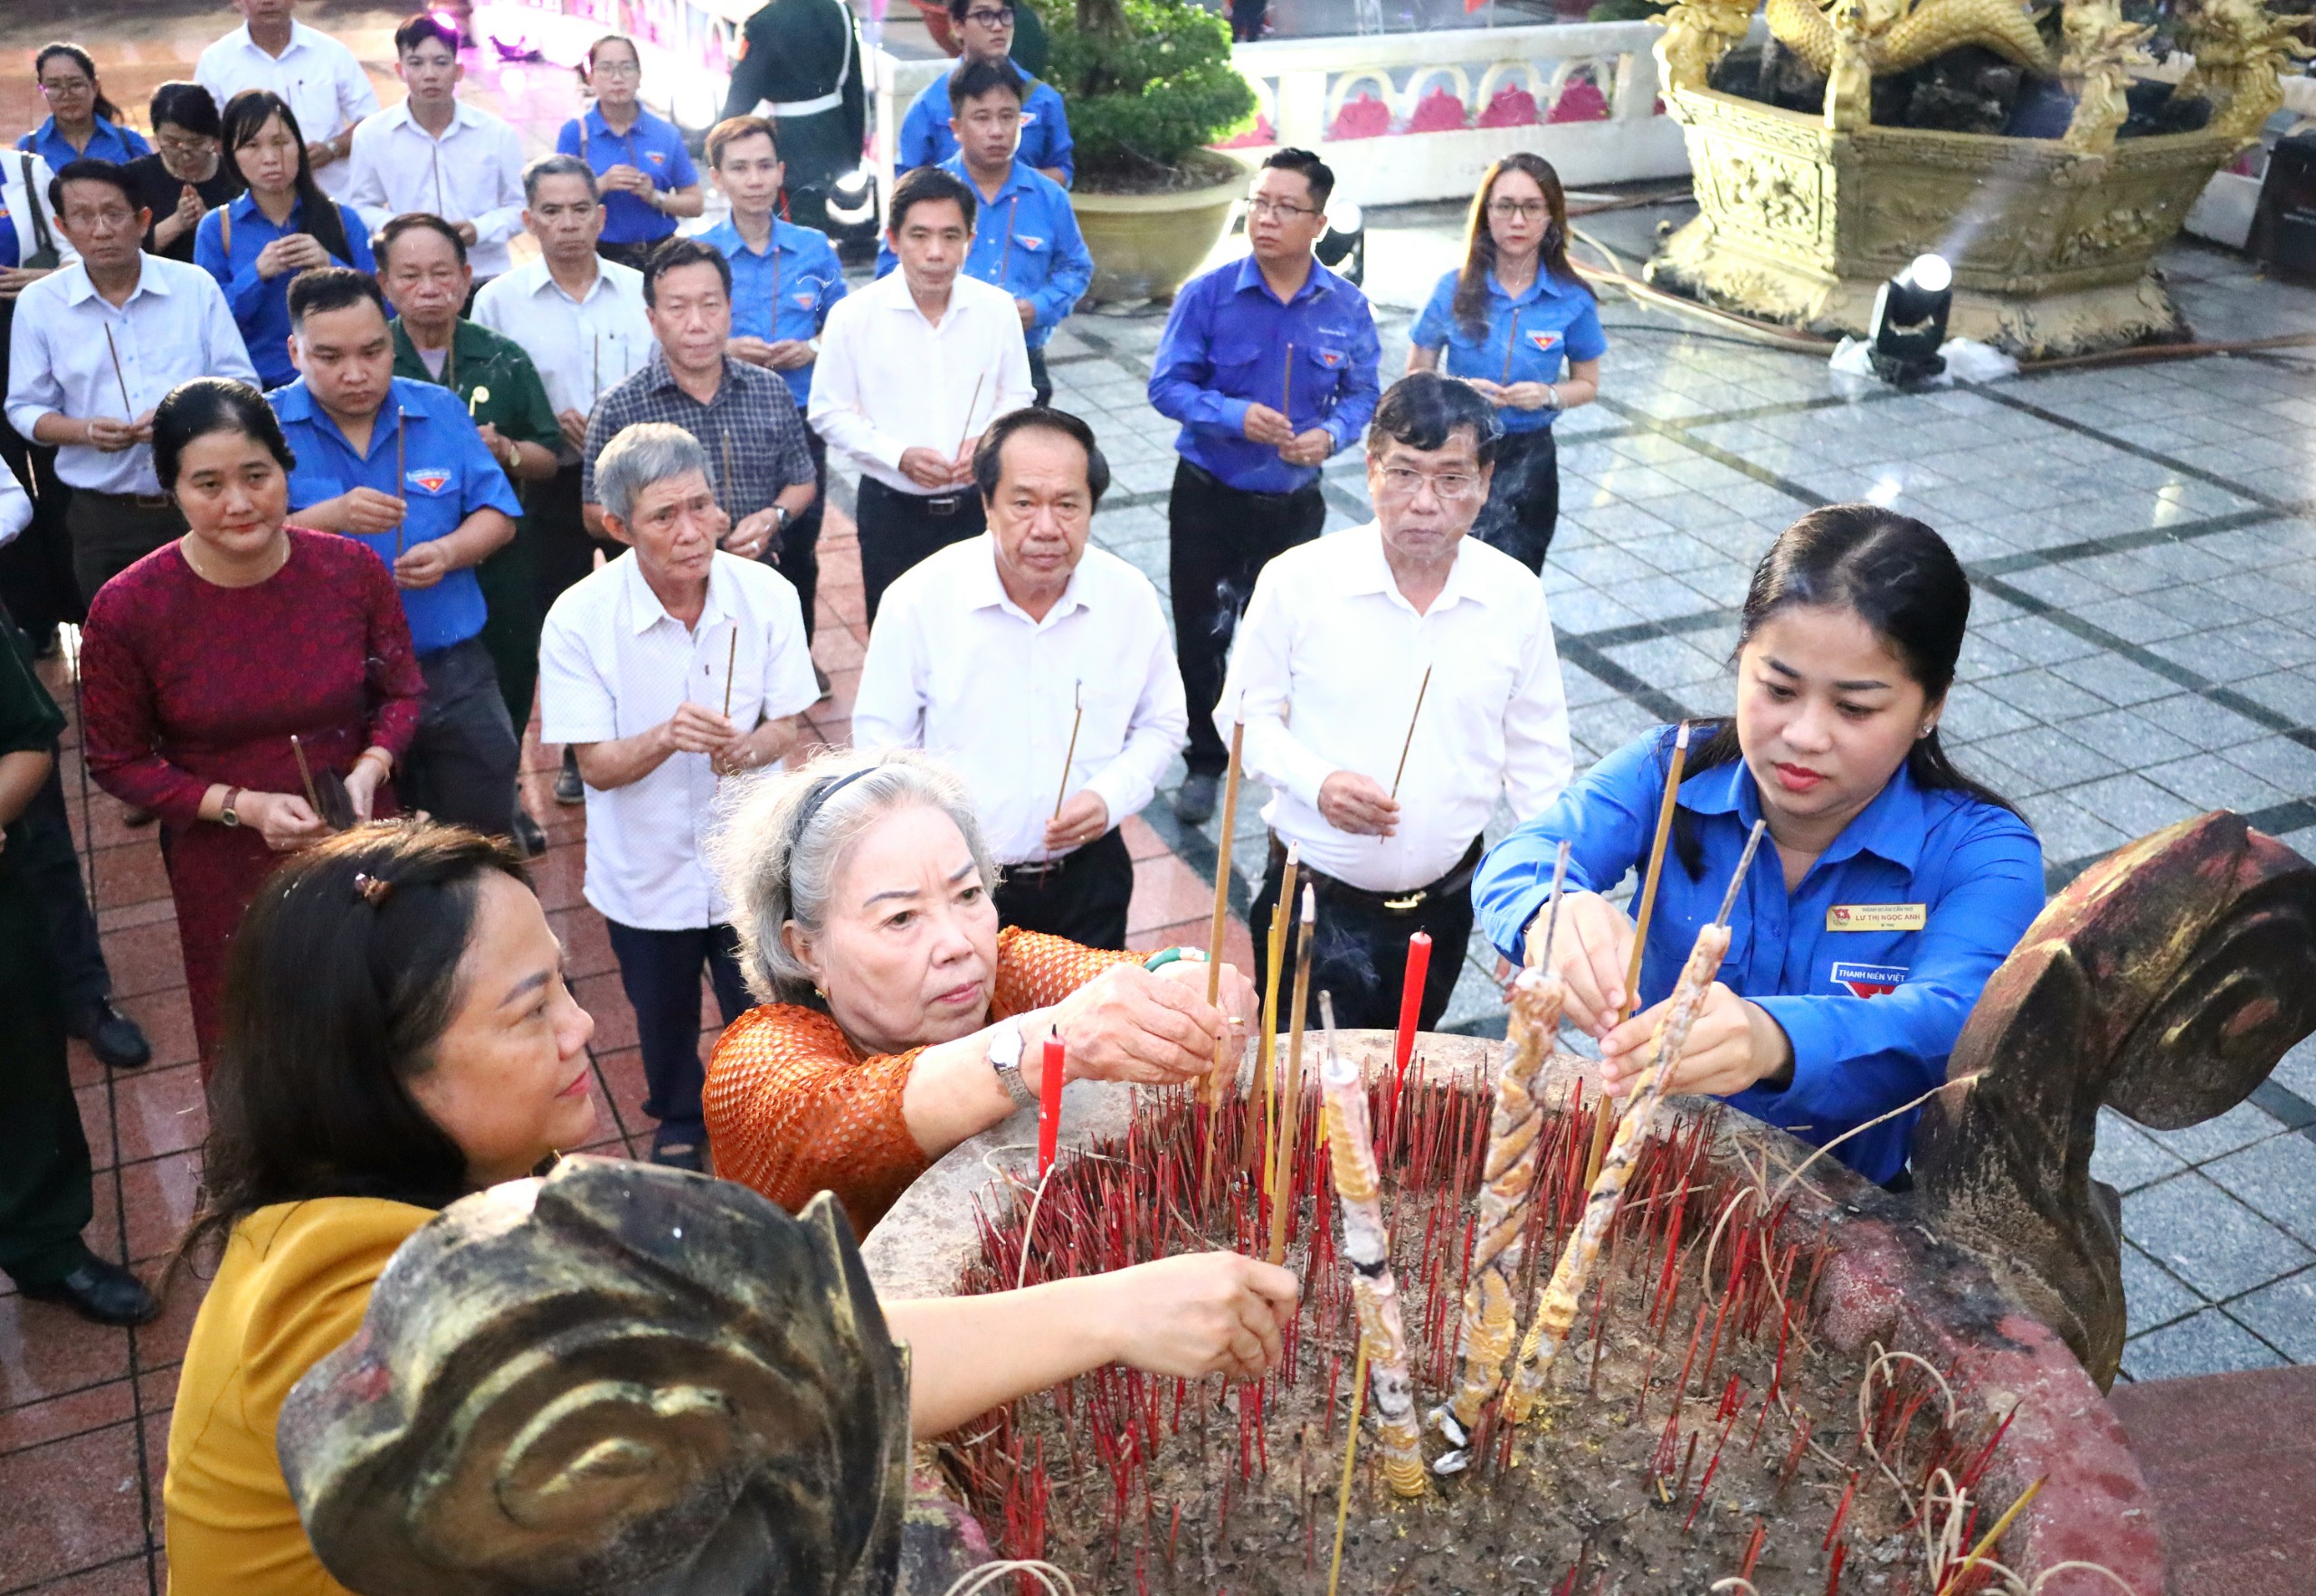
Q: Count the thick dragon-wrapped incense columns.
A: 3